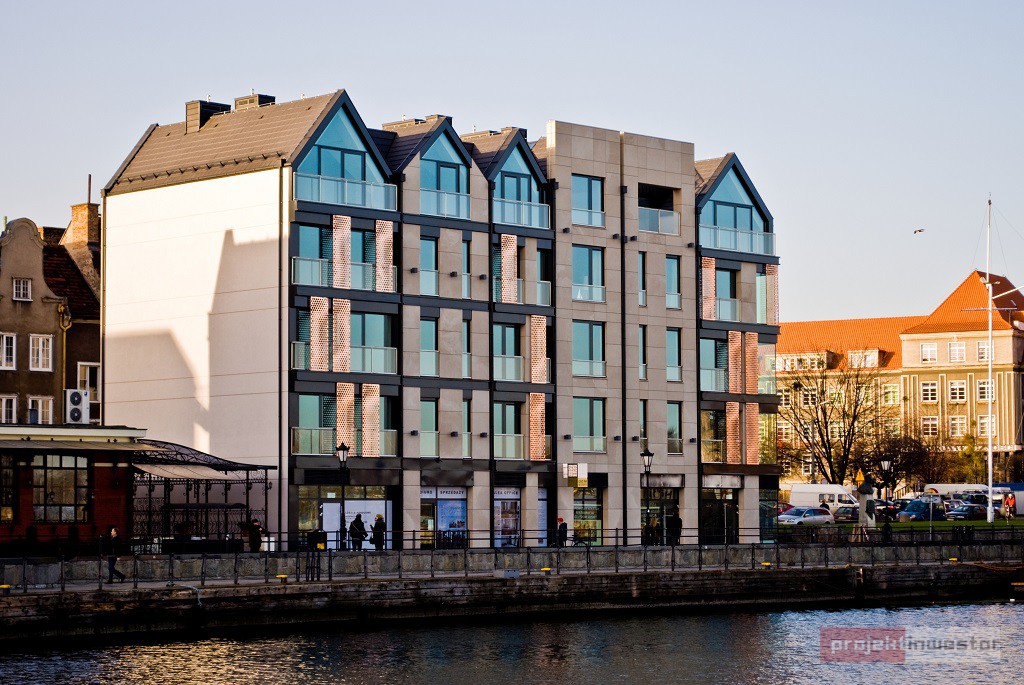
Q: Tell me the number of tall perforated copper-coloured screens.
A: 15